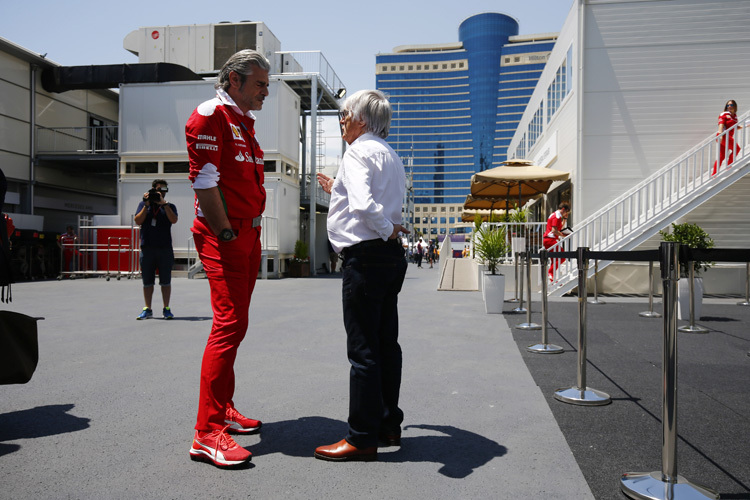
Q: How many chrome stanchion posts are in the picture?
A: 10